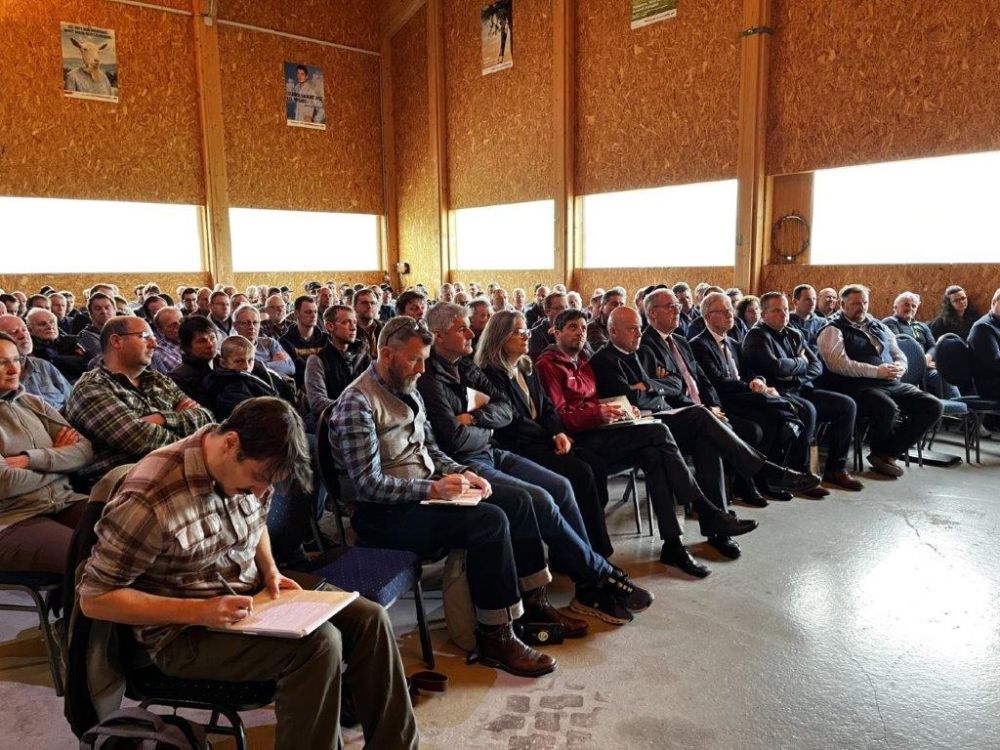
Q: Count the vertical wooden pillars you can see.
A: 5